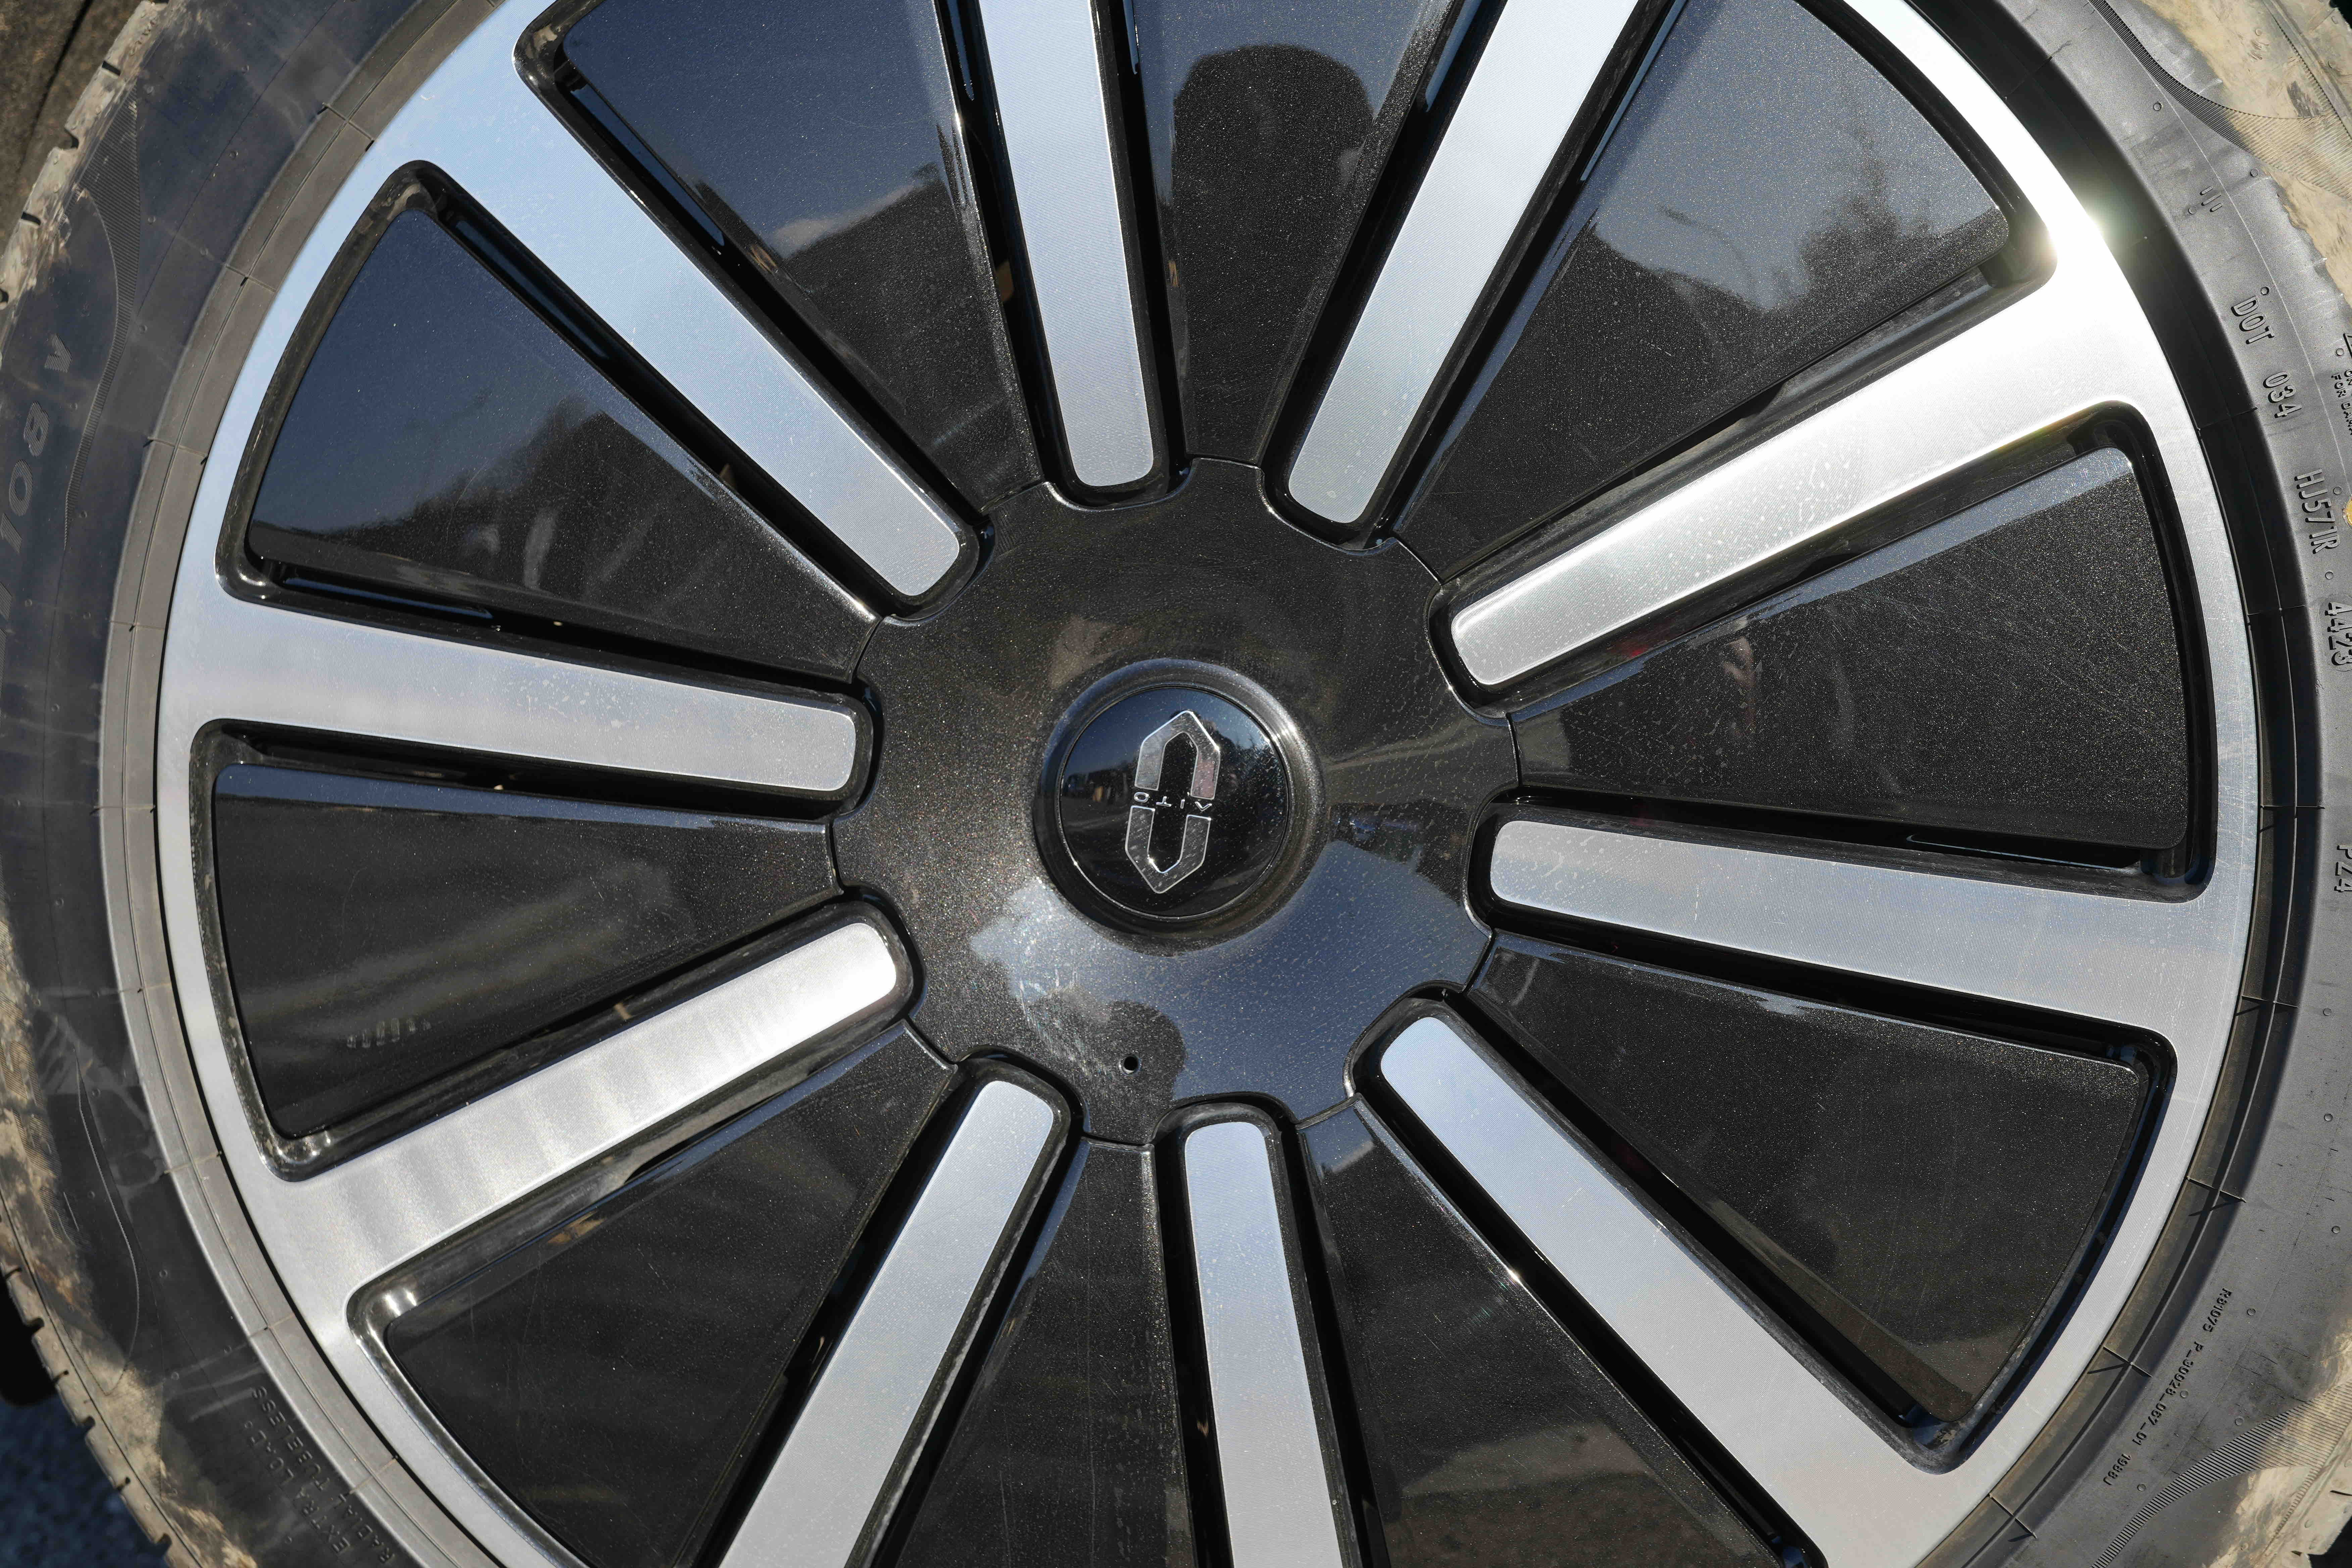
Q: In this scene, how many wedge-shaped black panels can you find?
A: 10